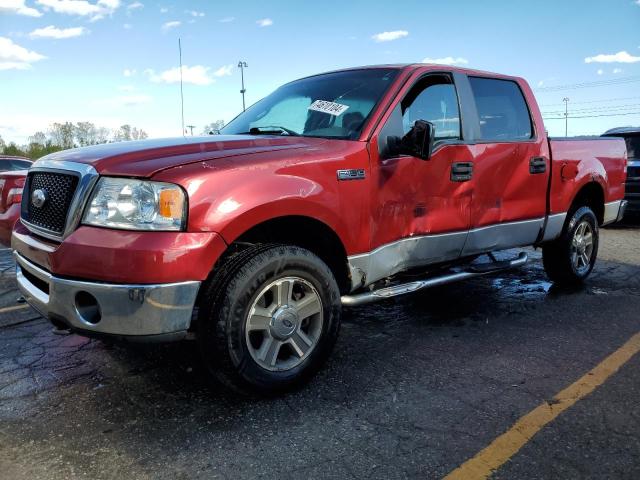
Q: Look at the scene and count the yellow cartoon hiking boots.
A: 0